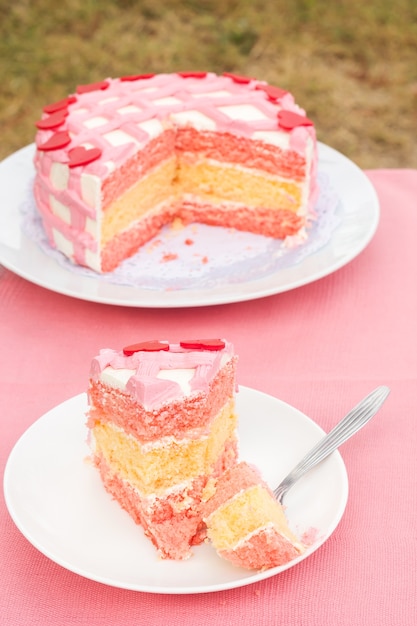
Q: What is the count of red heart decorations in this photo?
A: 12